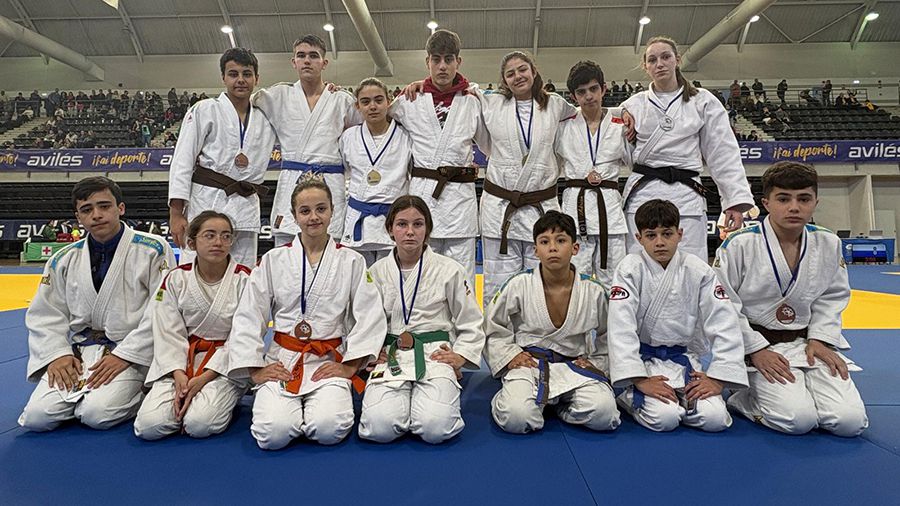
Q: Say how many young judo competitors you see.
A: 14